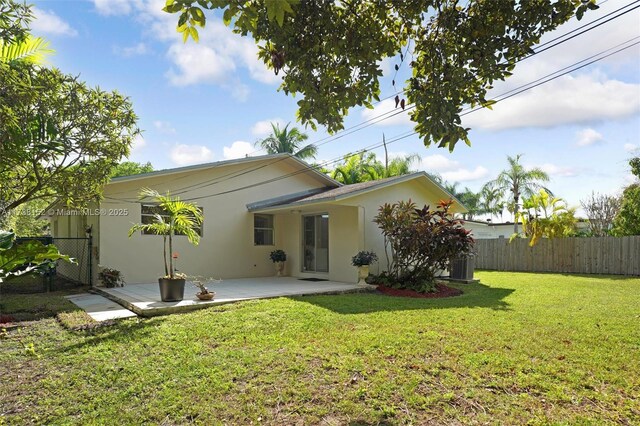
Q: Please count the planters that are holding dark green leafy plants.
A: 2